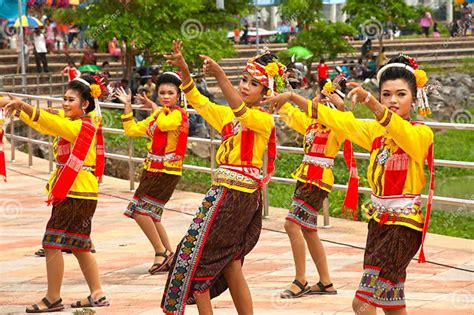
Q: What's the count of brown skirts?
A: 5